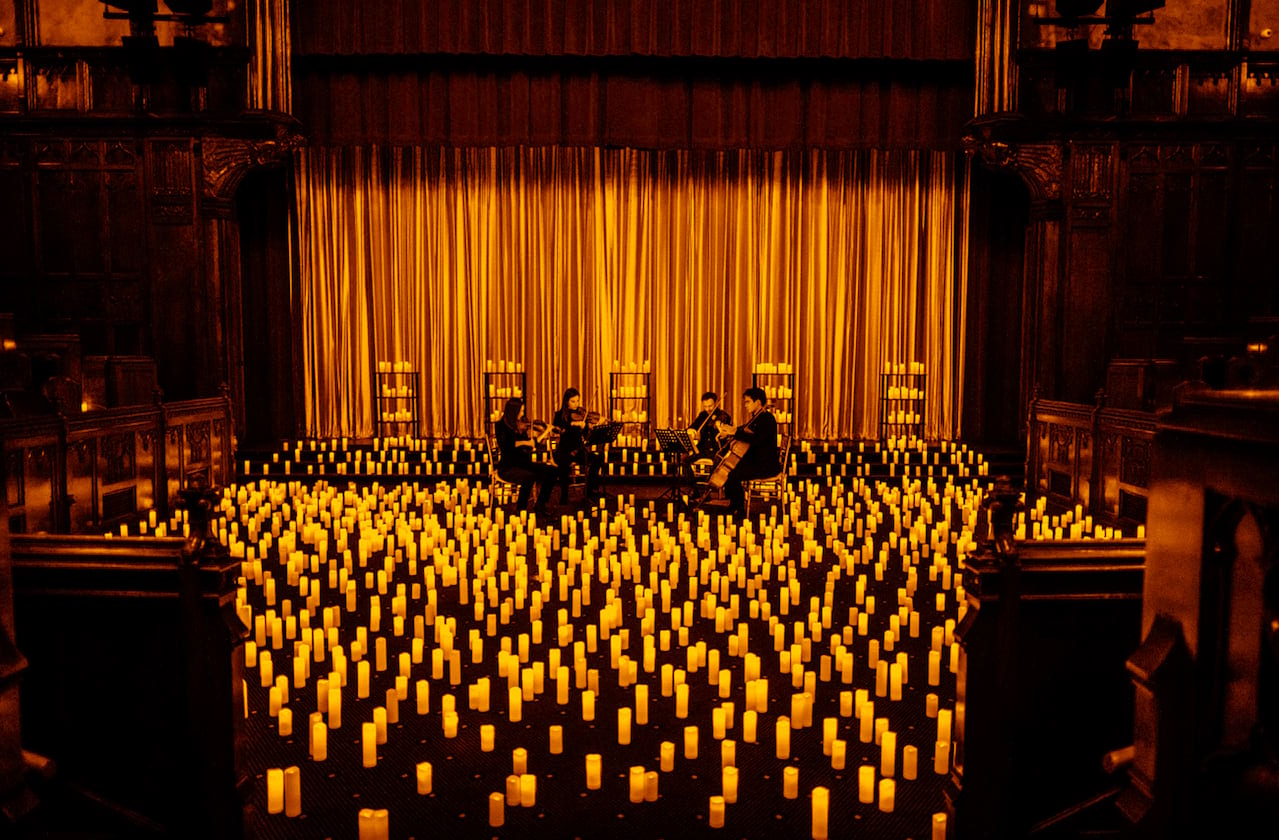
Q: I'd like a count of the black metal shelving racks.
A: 5